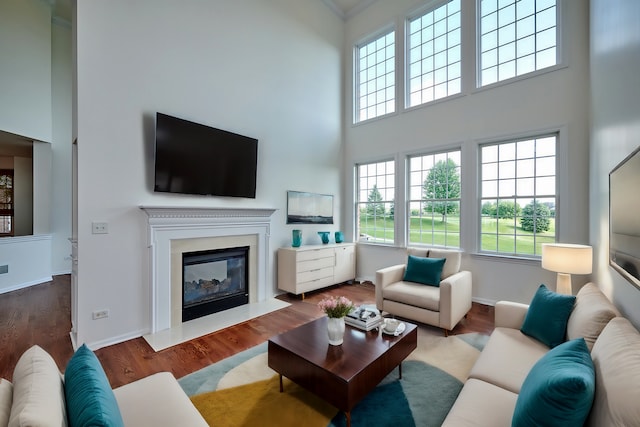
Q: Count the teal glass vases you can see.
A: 3